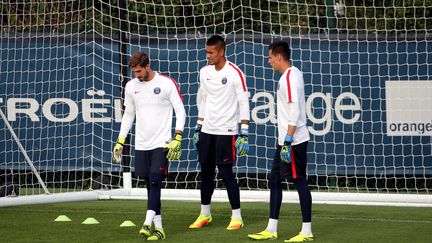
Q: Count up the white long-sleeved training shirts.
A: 3